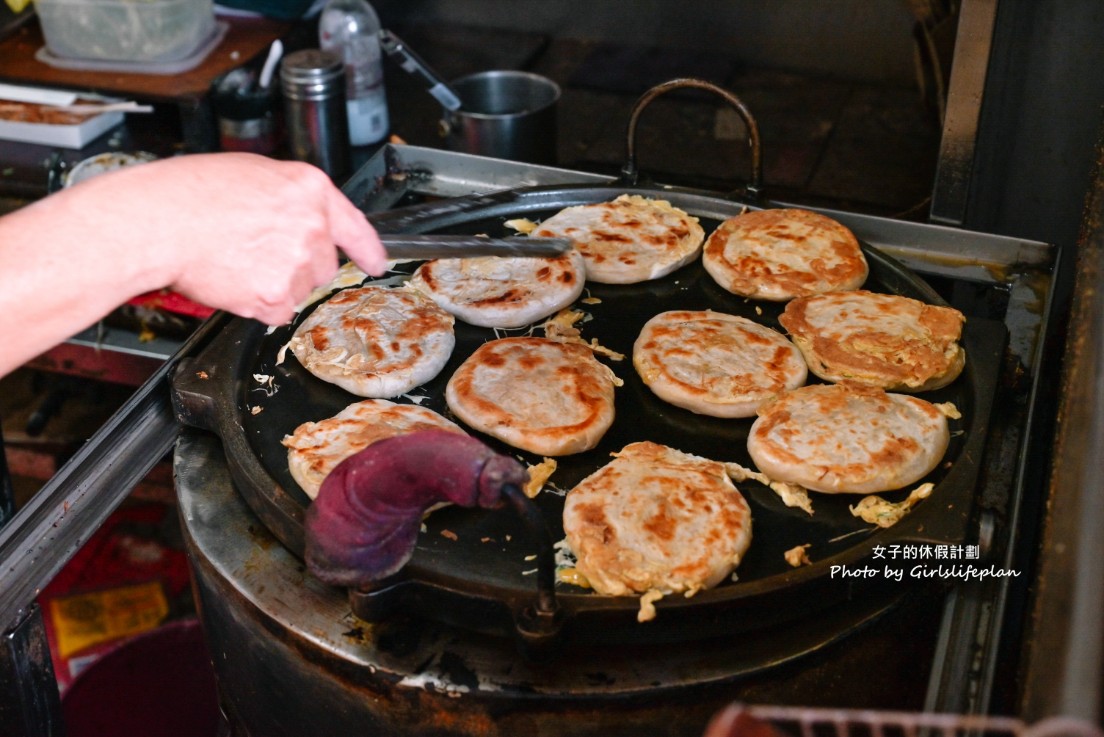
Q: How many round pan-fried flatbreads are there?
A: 10